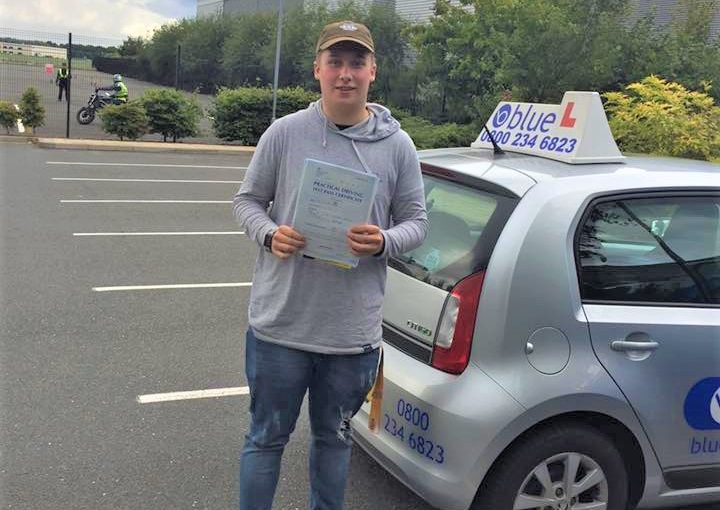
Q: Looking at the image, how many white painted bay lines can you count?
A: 6